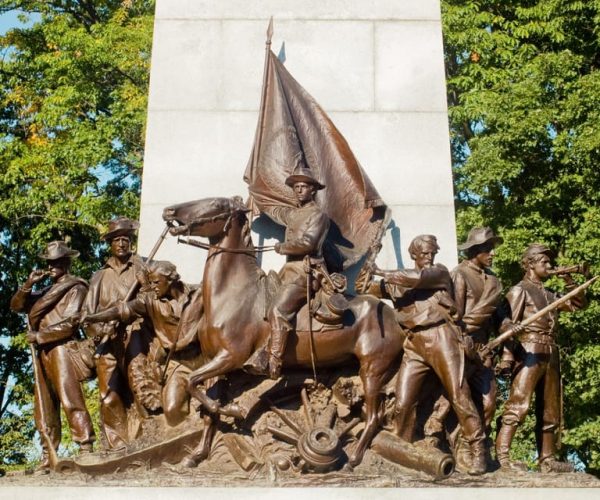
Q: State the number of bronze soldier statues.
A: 7